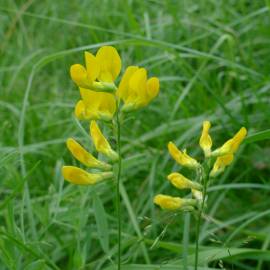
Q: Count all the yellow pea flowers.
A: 12